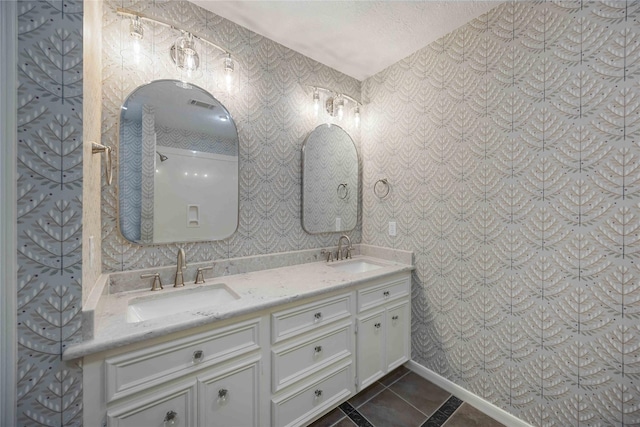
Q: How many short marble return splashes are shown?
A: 2